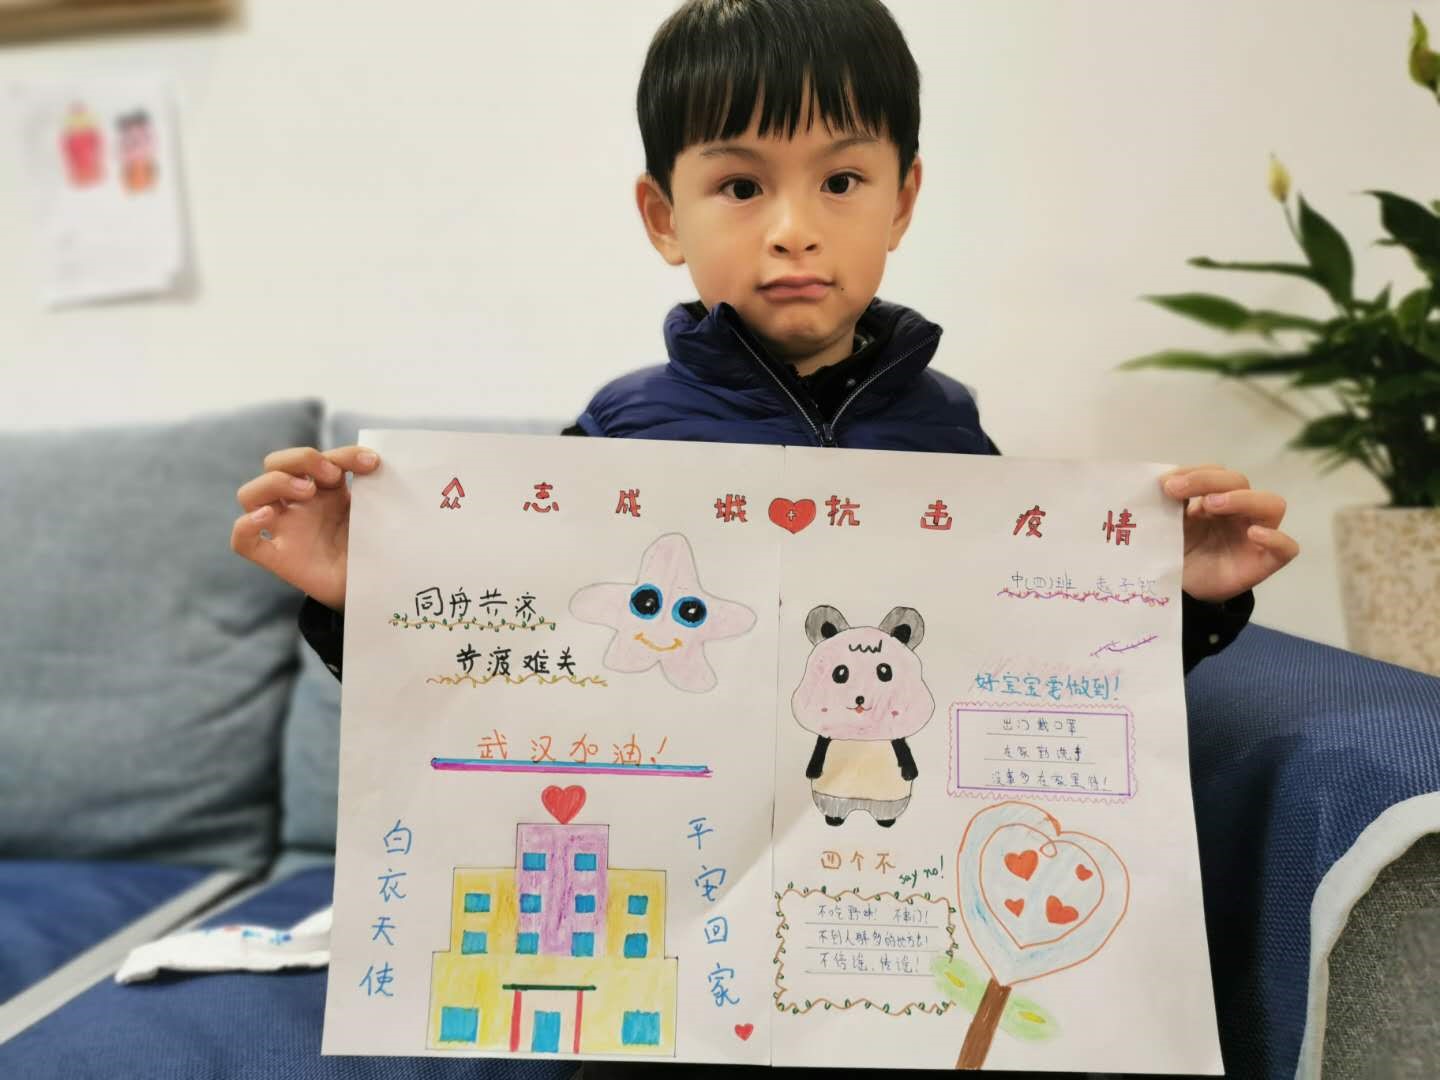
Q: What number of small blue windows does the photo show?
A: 10